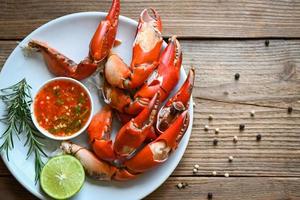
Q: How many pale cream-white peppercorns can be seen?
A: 11